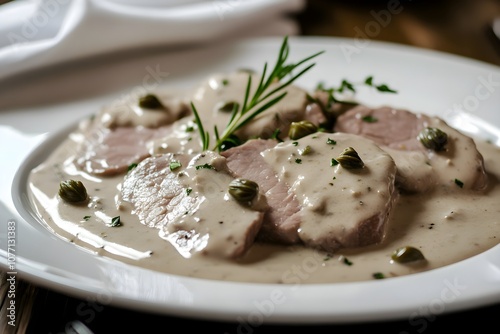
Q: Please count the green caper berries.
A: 8